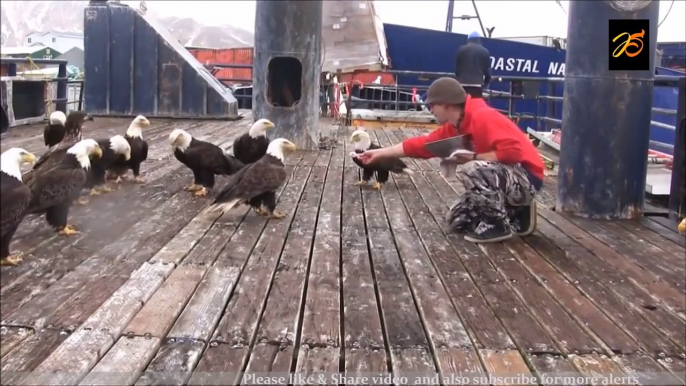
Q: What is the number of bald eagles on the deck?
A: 10